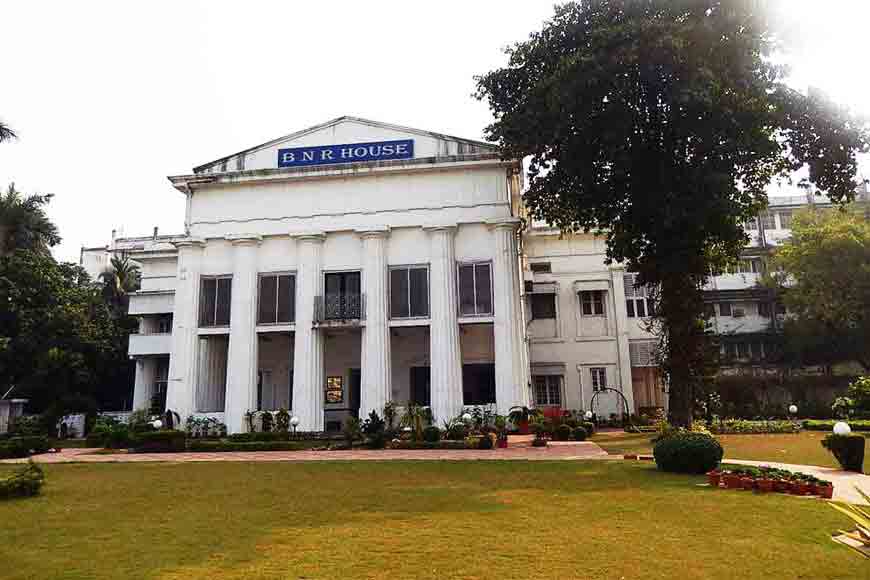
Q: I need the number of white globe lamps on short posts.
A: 6